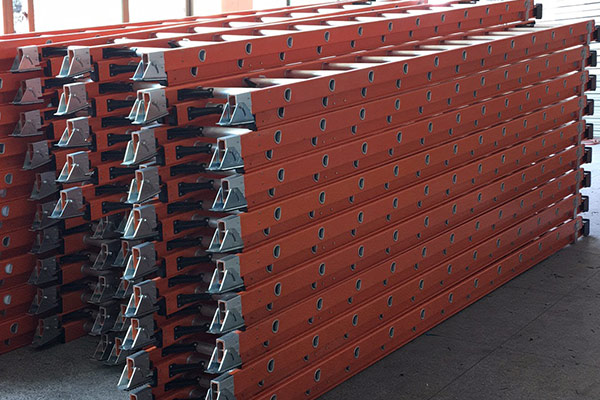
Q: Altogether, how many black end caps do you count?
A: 10